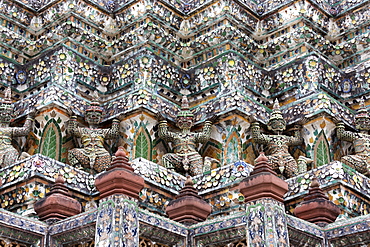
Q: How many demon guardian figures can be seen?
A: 5